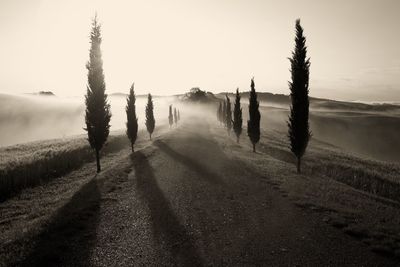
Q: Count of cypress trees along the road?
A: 12